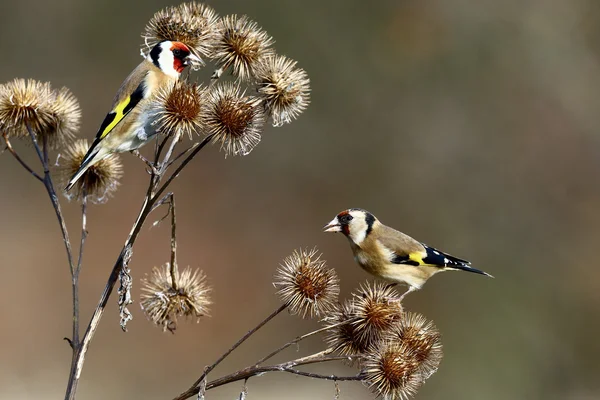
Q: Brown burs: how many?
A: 14